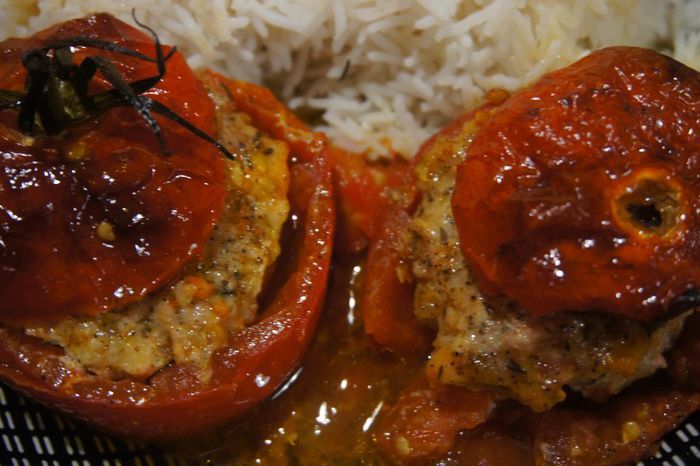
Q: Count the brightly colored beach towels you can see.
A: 0